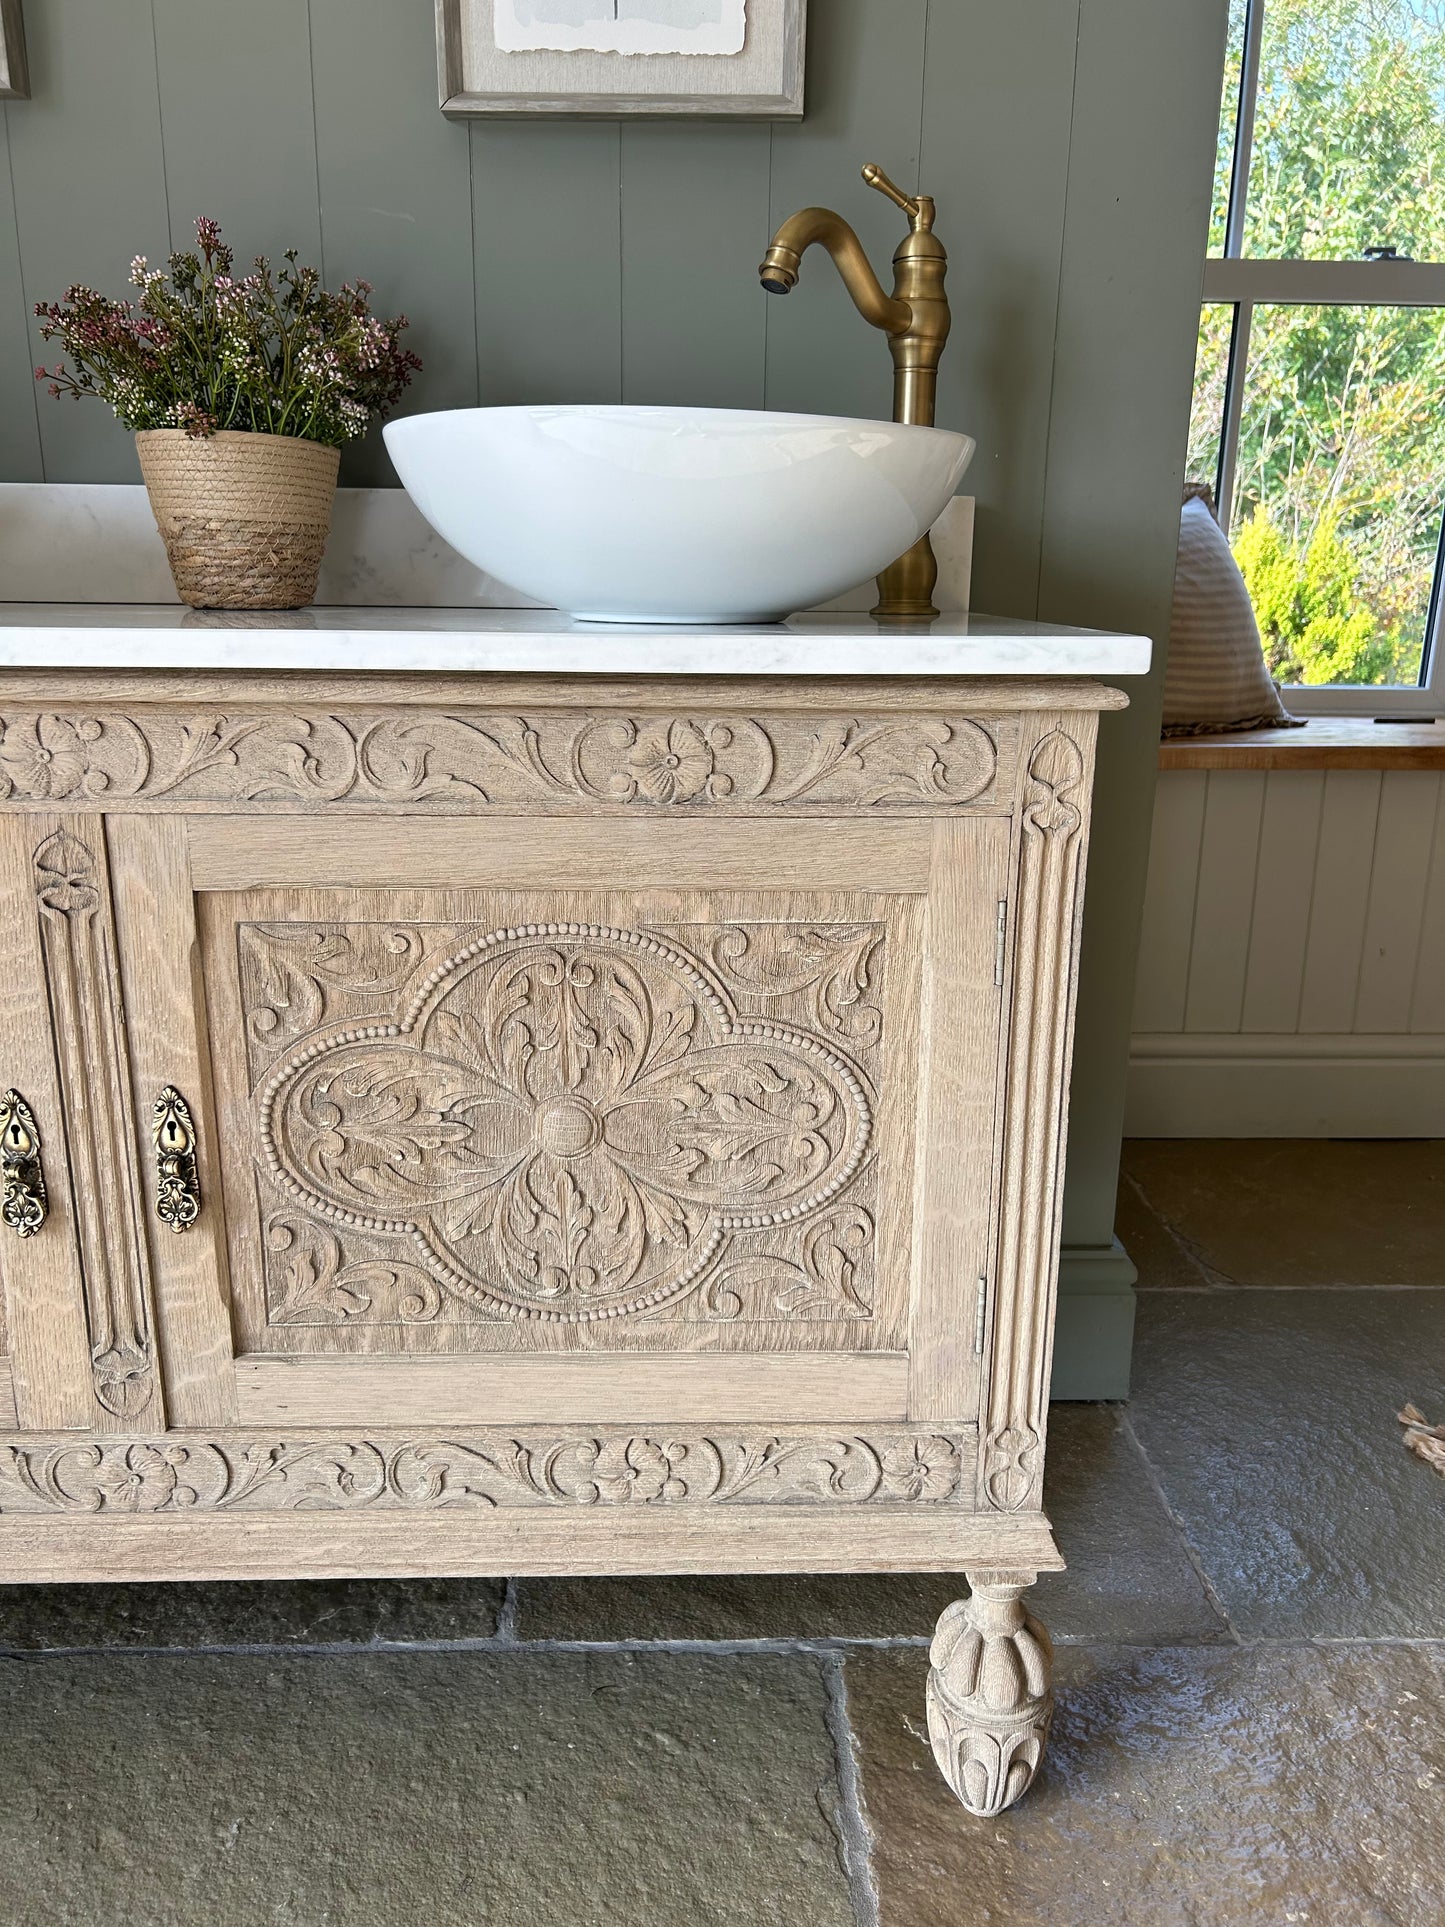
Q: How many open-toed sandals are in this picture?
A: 0